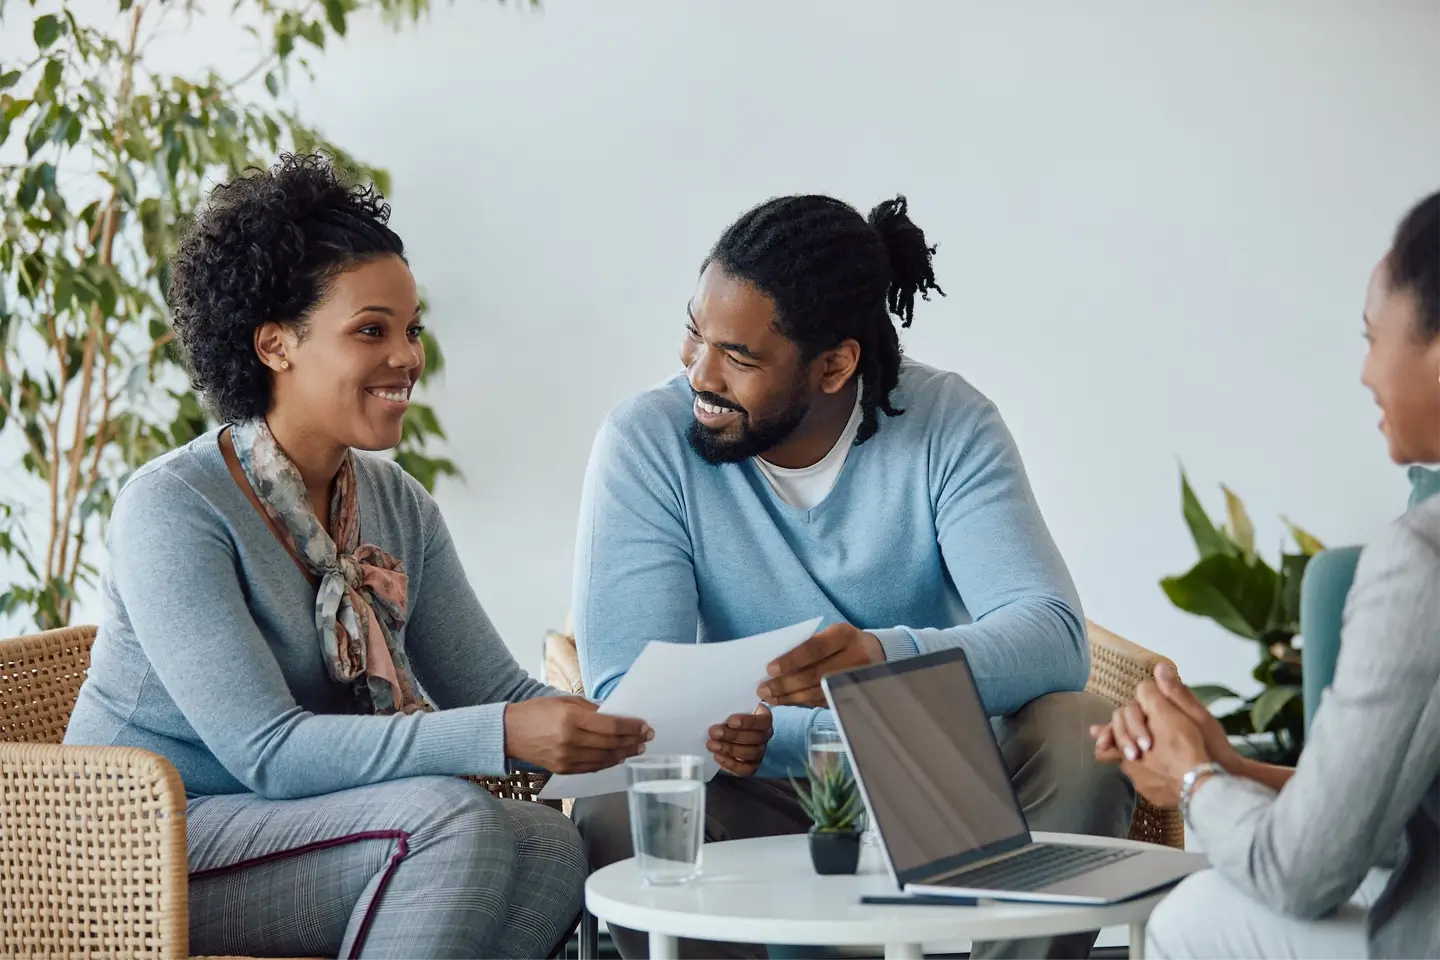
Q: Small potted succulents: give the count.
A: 1